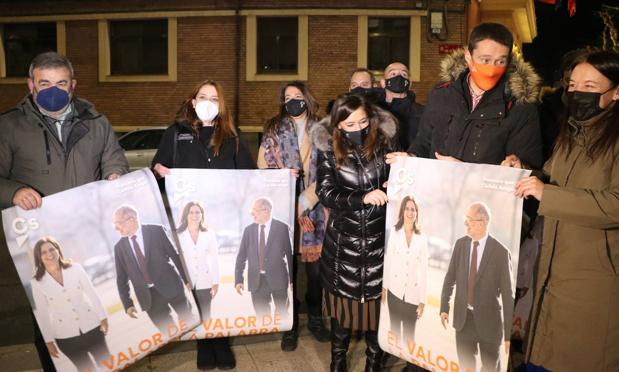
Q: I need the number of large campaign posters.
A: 3